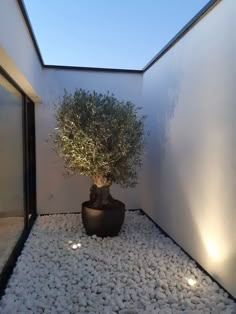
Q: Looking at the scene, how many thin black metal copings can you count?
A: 3